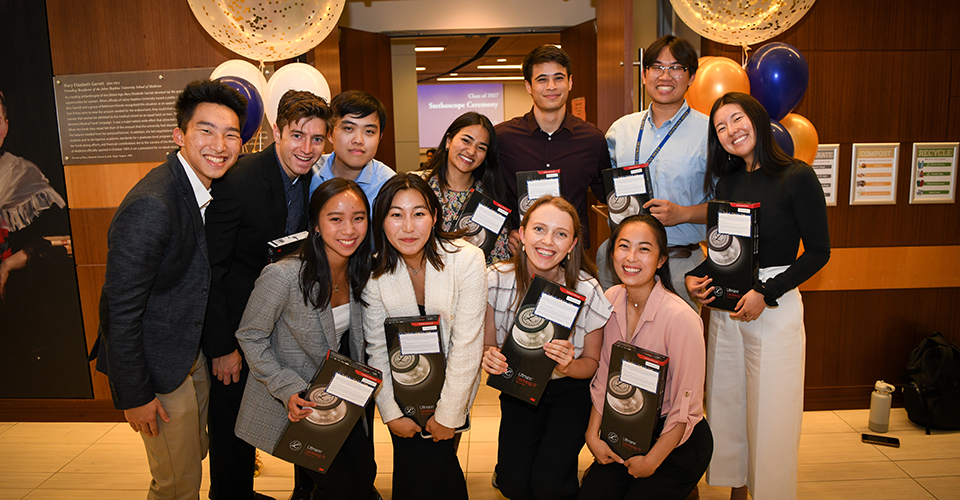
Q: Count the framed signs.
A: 3